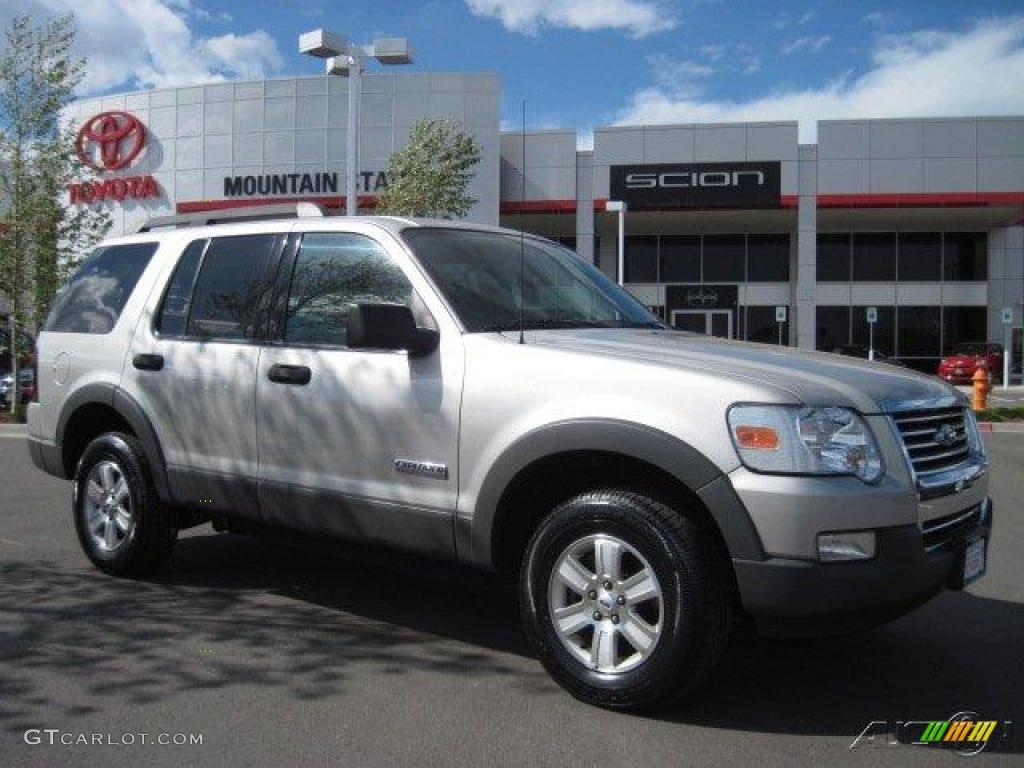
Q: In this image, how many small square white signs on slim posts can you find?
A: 3